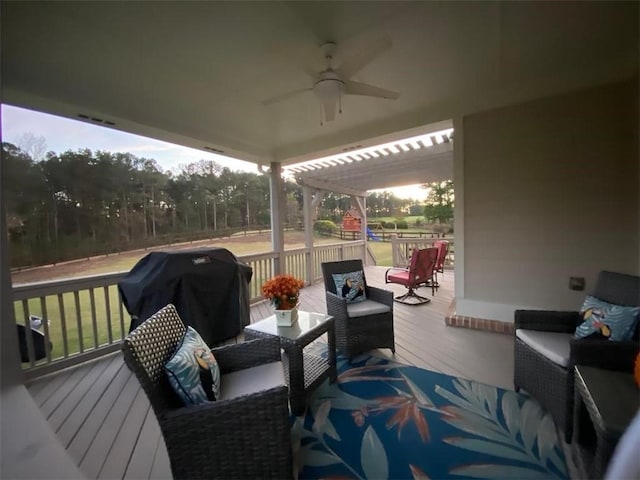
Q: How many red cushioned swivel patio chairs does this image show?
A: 2